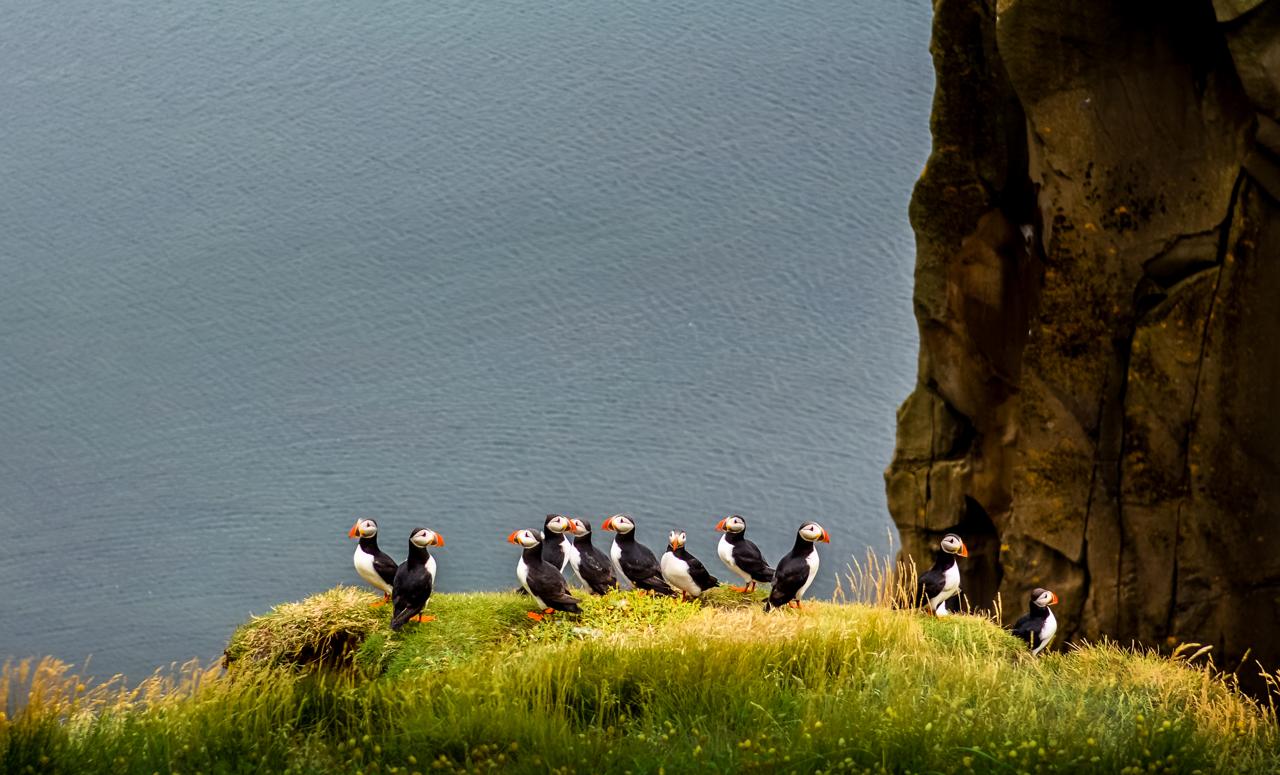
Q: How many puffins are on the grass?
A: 11